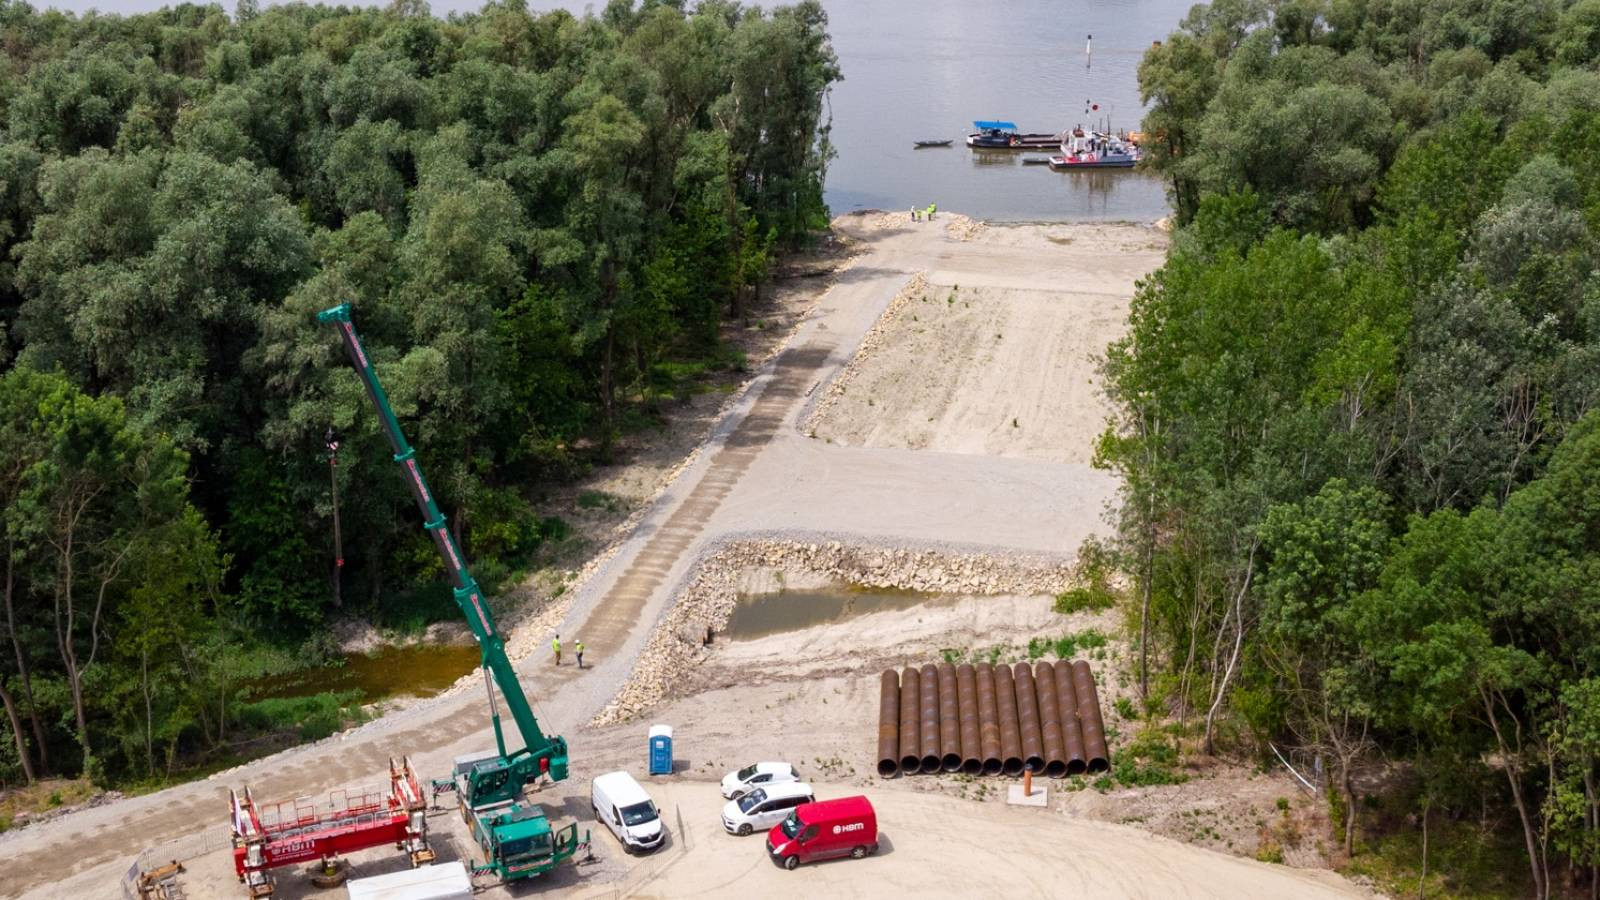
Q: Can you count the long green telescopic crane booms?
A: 1